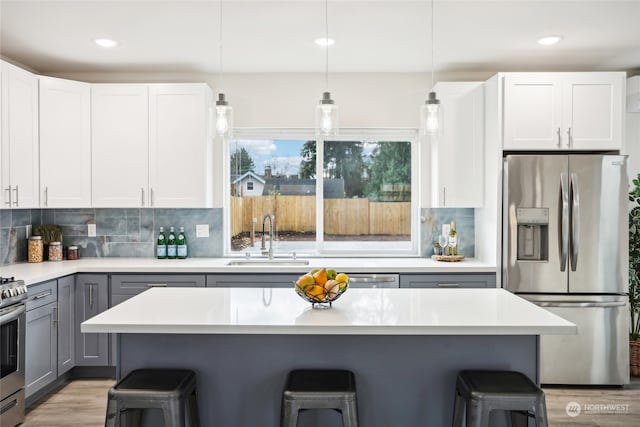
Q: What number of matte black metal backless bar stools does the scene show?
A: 3